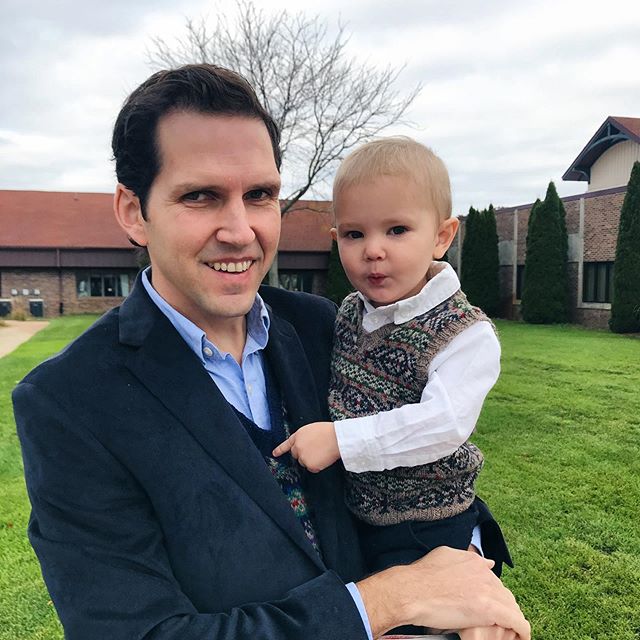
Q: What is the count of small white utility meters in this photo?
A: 3